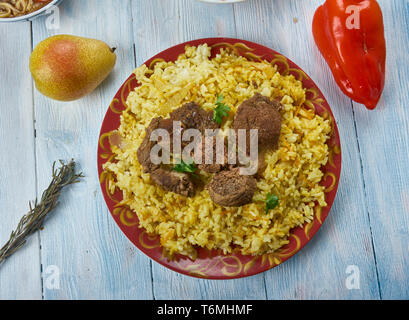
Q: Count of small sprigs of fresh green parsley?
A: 3